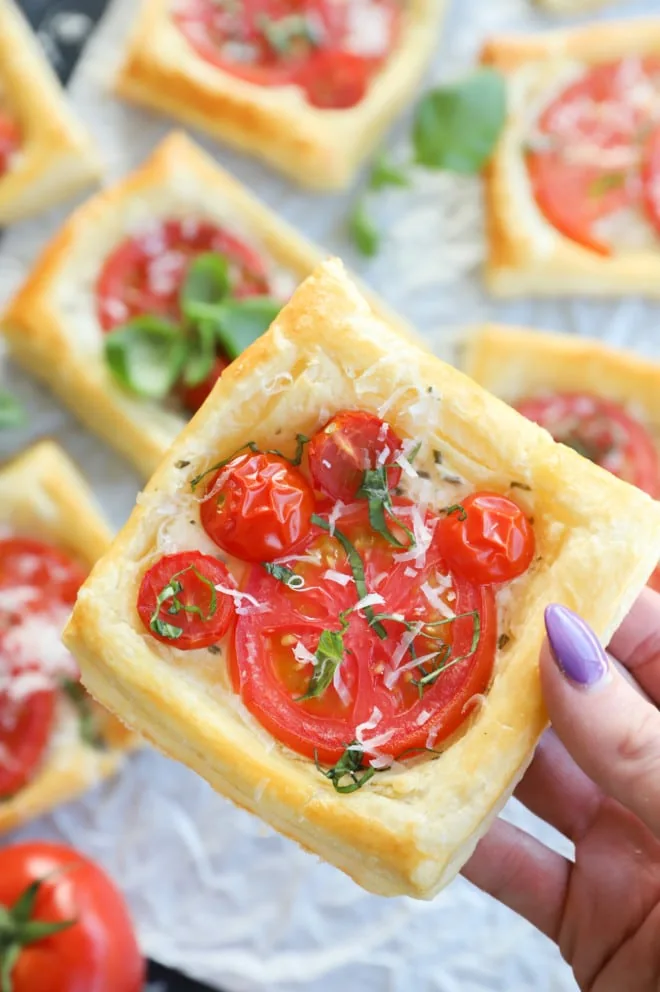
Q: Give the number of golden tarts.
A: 7